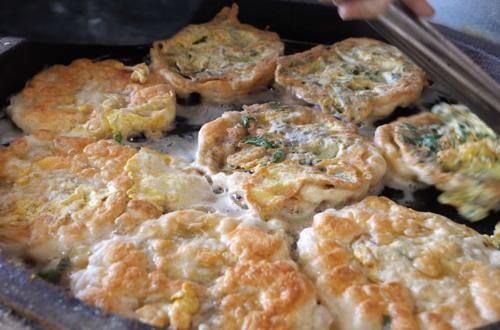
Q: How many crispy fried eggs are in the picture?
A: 8